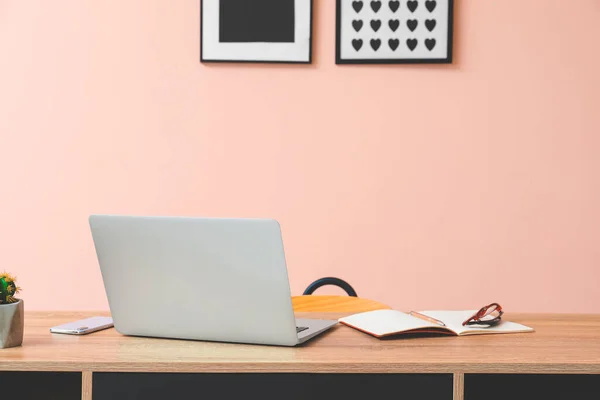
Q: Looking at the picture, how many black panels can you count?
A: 3